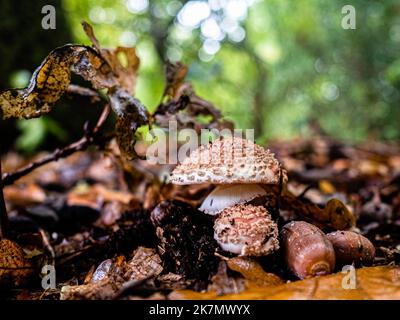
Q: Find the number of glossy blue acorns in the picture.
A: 0